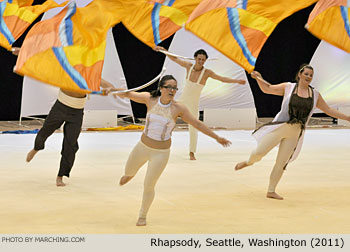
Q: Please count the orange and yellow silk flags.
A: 5